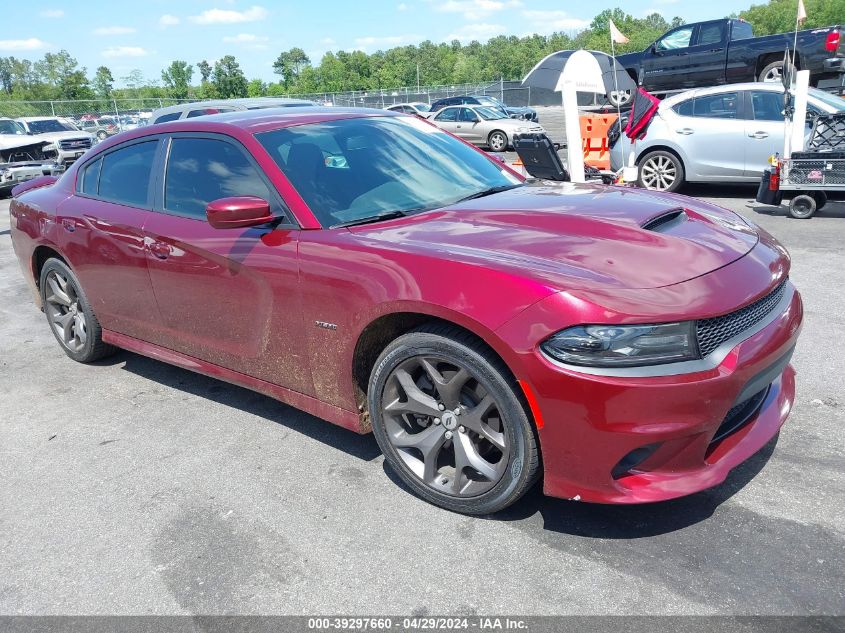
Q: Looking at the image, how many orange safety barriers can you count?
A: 1